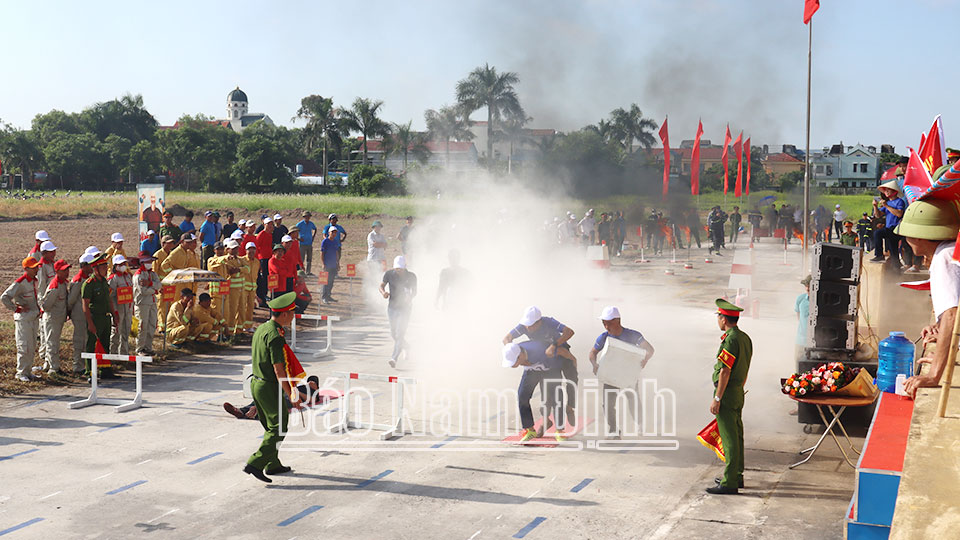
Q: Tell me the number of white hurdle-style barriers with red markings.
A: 3